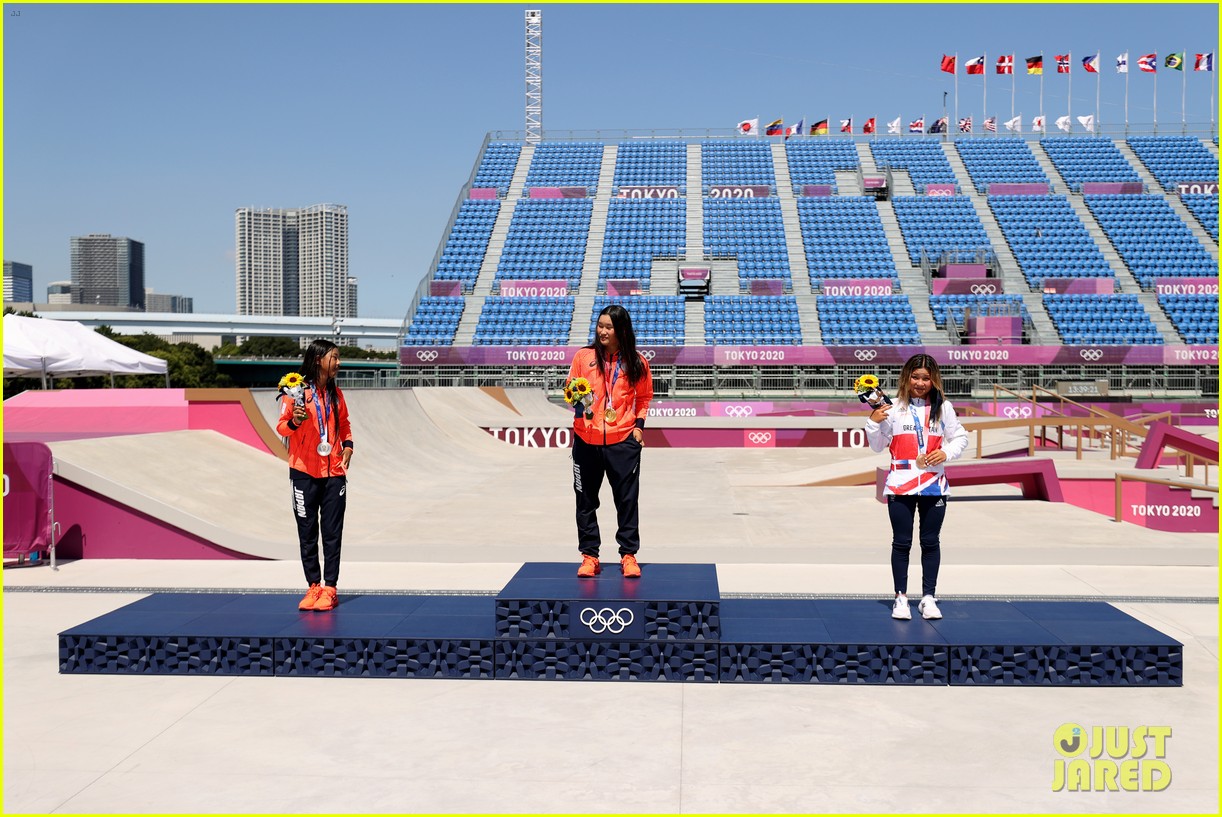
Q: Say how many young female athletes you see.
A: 3